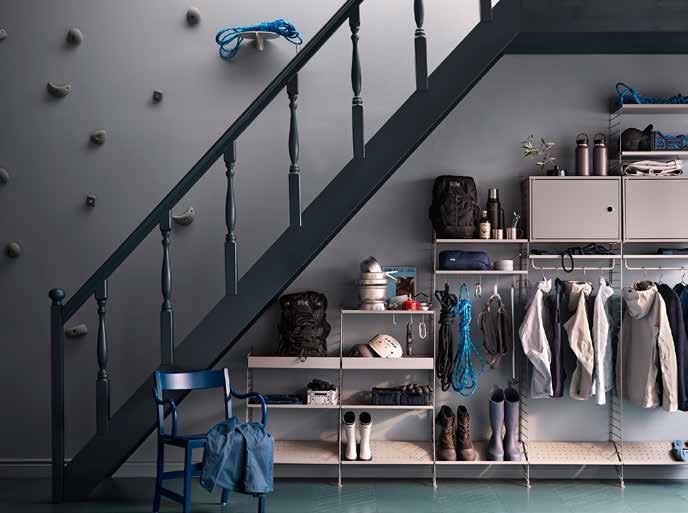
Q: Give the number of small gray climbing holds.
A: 11